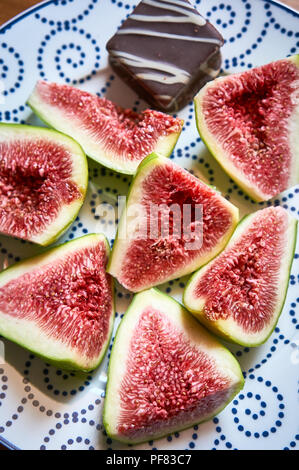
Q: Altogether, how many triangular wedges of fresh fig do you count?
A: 7